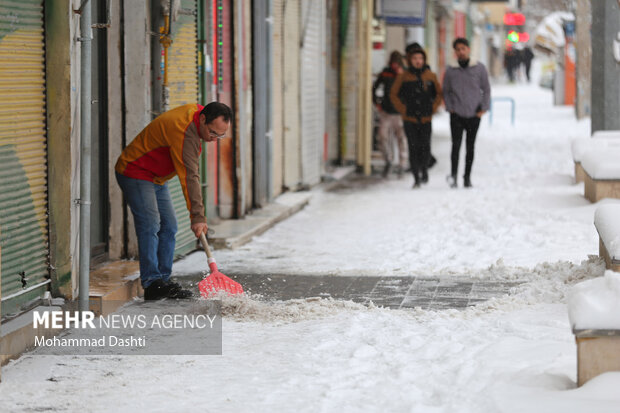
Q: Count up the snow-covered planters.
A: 4